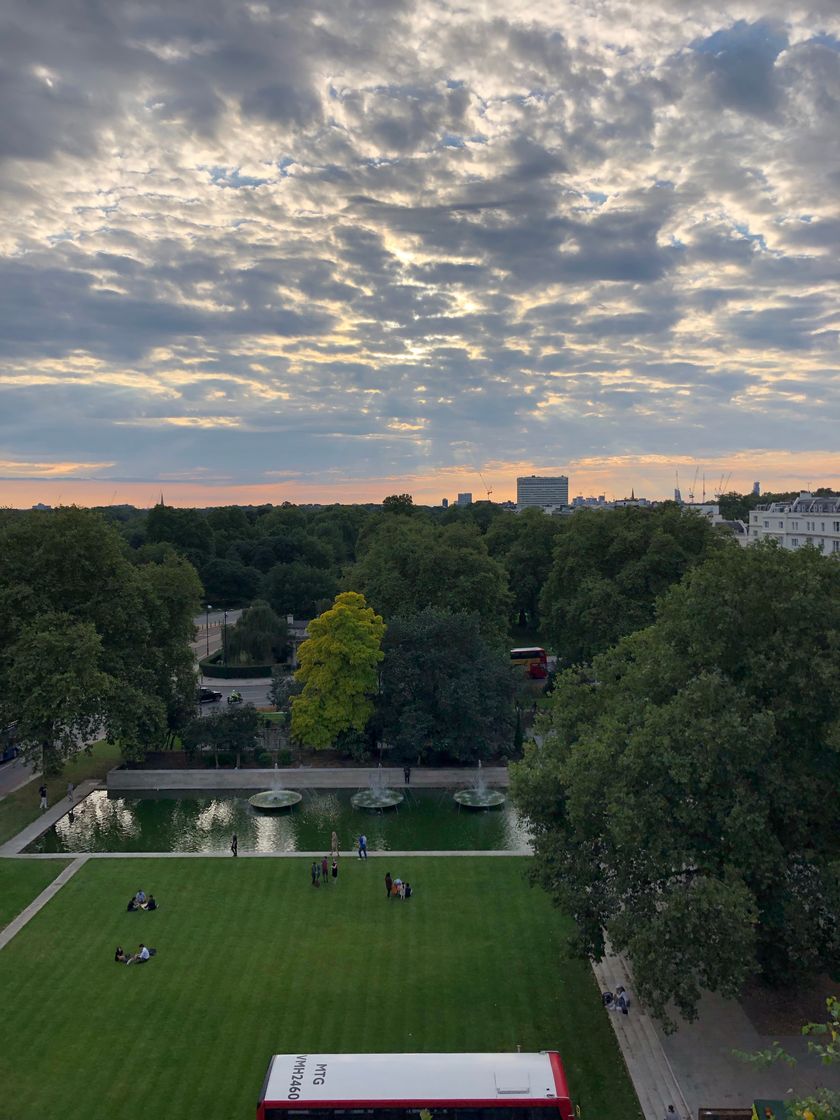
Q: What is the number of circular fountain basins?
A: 3